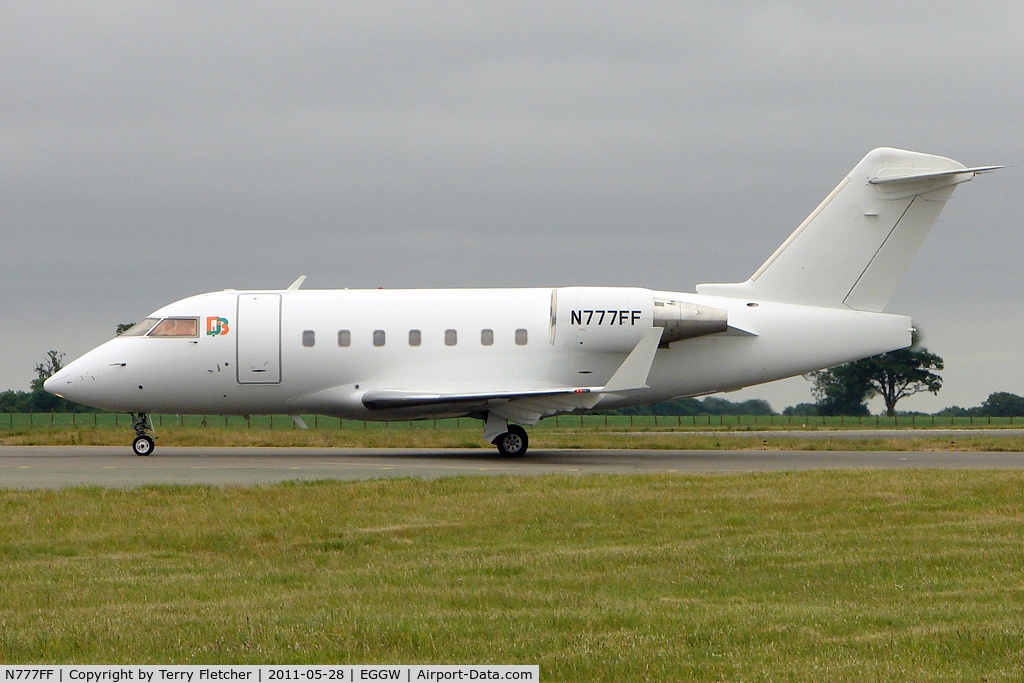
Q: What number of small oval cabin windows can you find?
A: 7